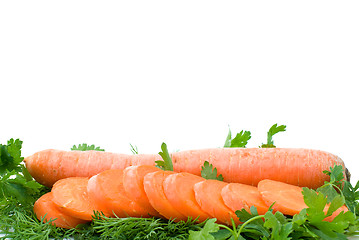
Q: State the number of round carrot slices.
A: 9